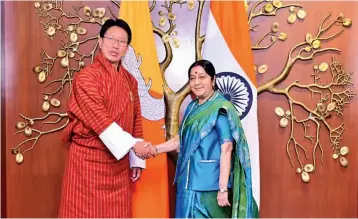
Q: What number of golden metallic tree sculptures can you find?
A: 1